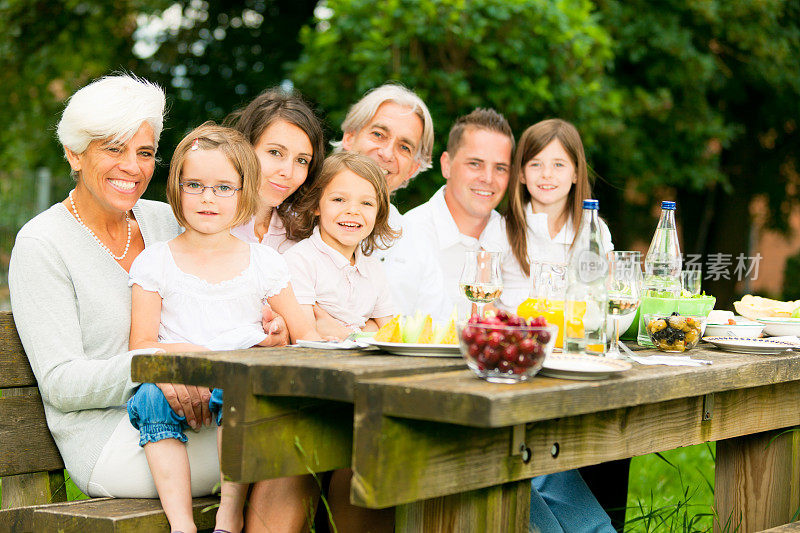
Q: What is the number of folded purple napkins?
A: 0